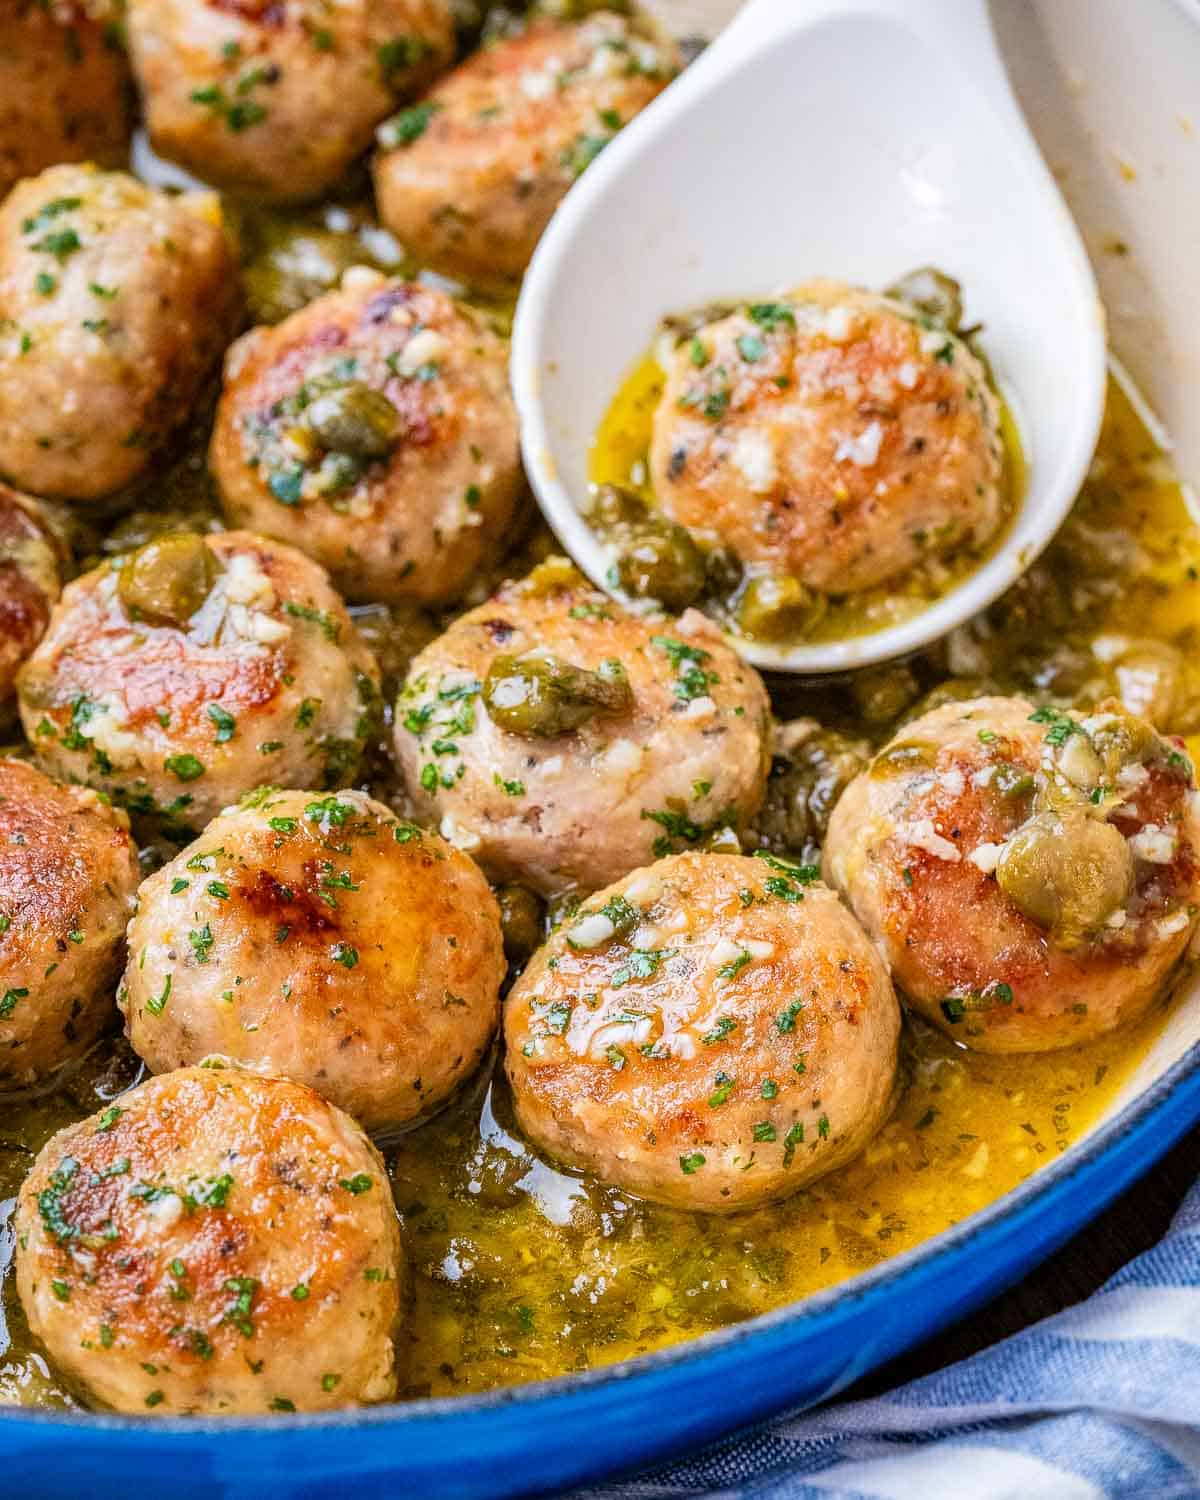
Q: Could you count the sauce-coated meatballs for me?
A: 14